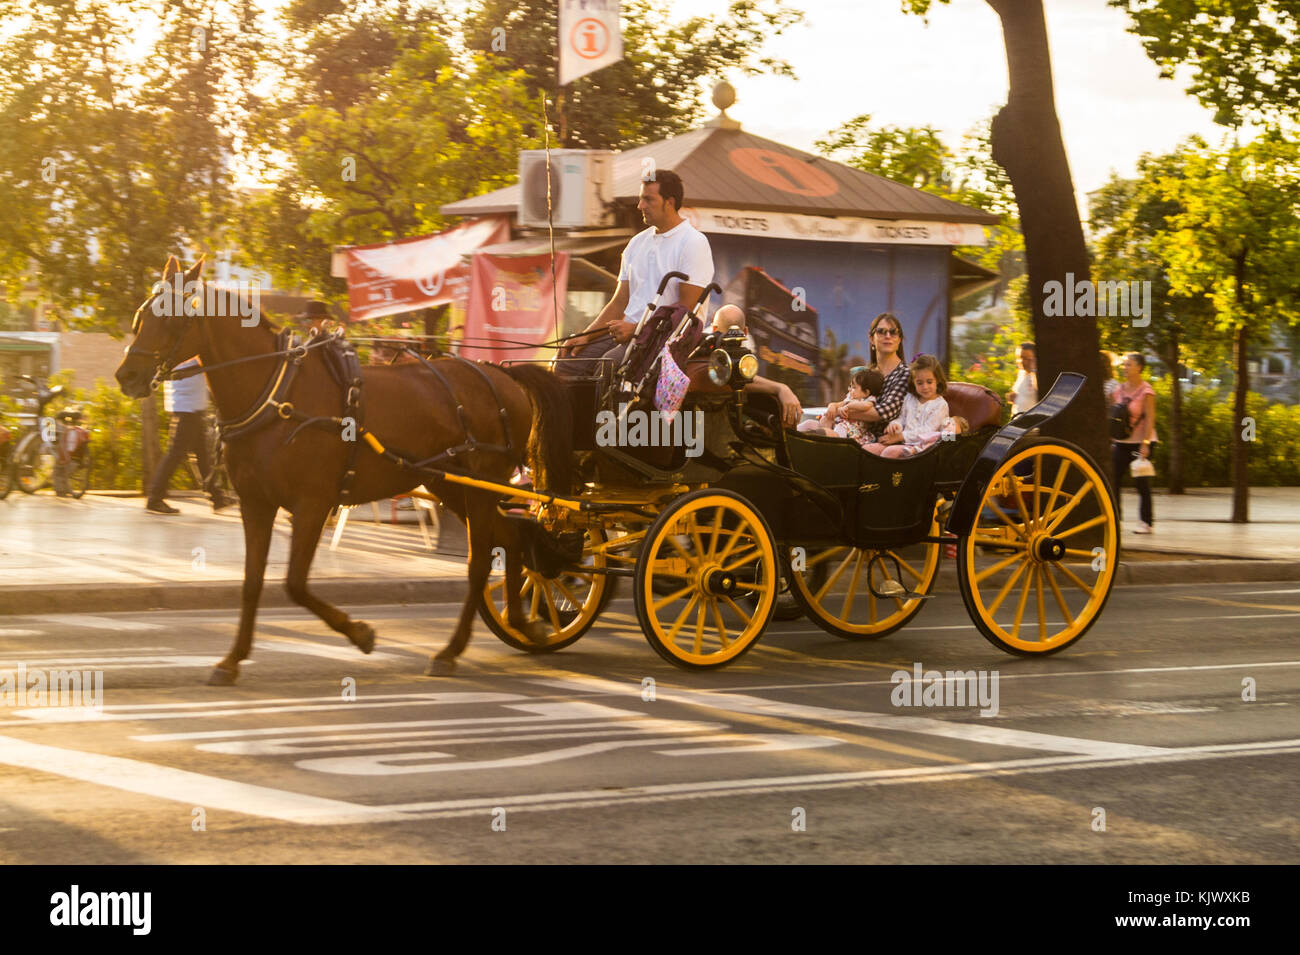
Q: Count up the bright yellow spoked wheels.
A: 4